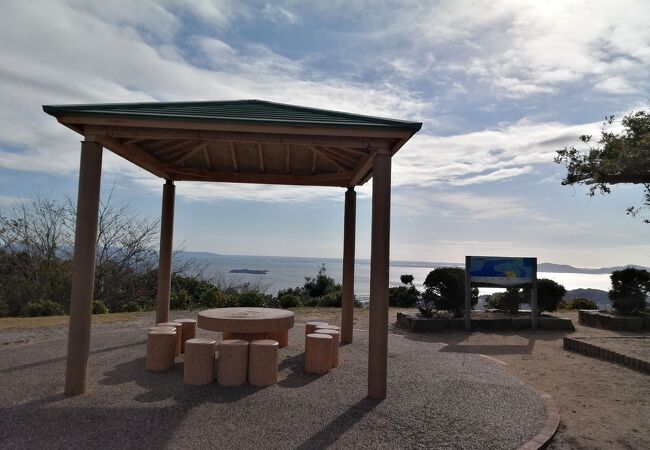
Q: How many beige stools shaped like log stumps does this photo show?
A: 11